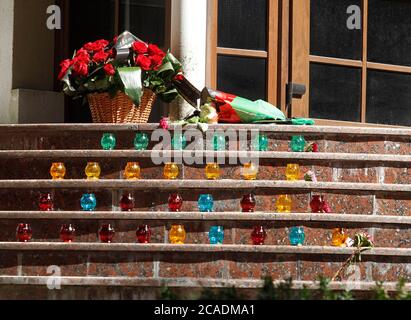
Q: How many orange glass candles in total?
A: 10